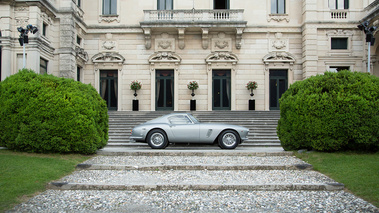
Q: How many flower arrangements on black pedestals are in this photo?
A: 3